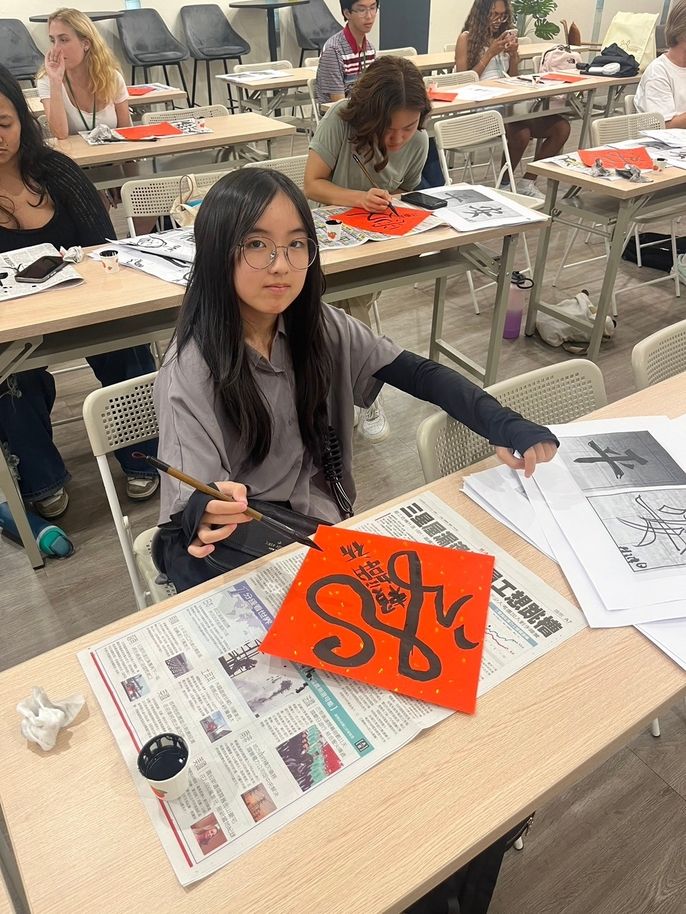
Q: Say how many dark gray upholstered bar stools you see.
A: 4